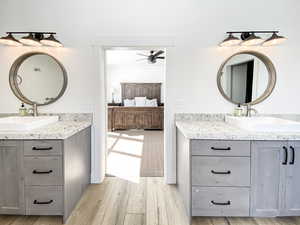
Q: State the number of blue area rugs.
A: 0